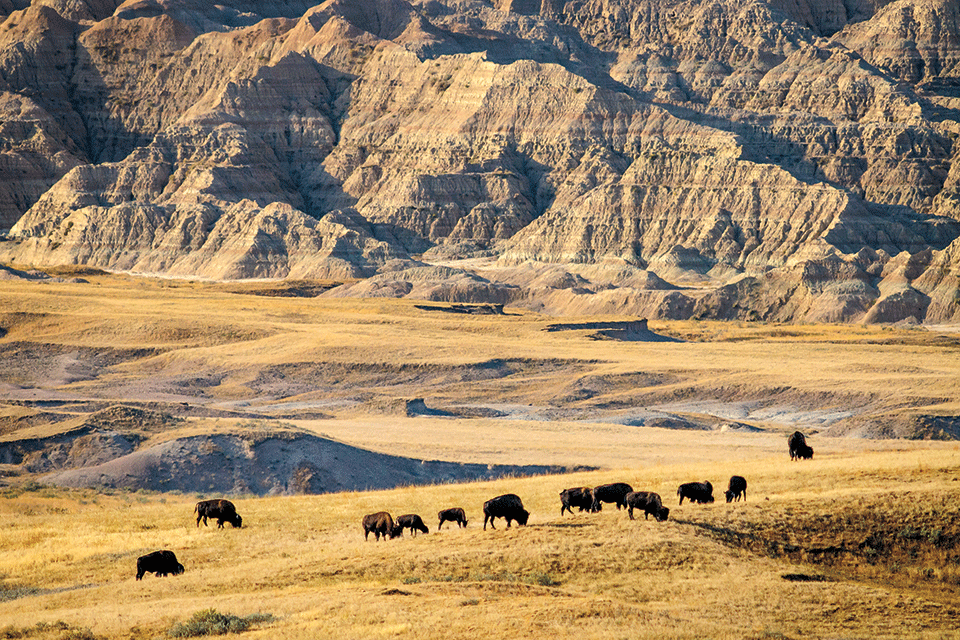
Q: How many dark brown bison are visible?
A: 12